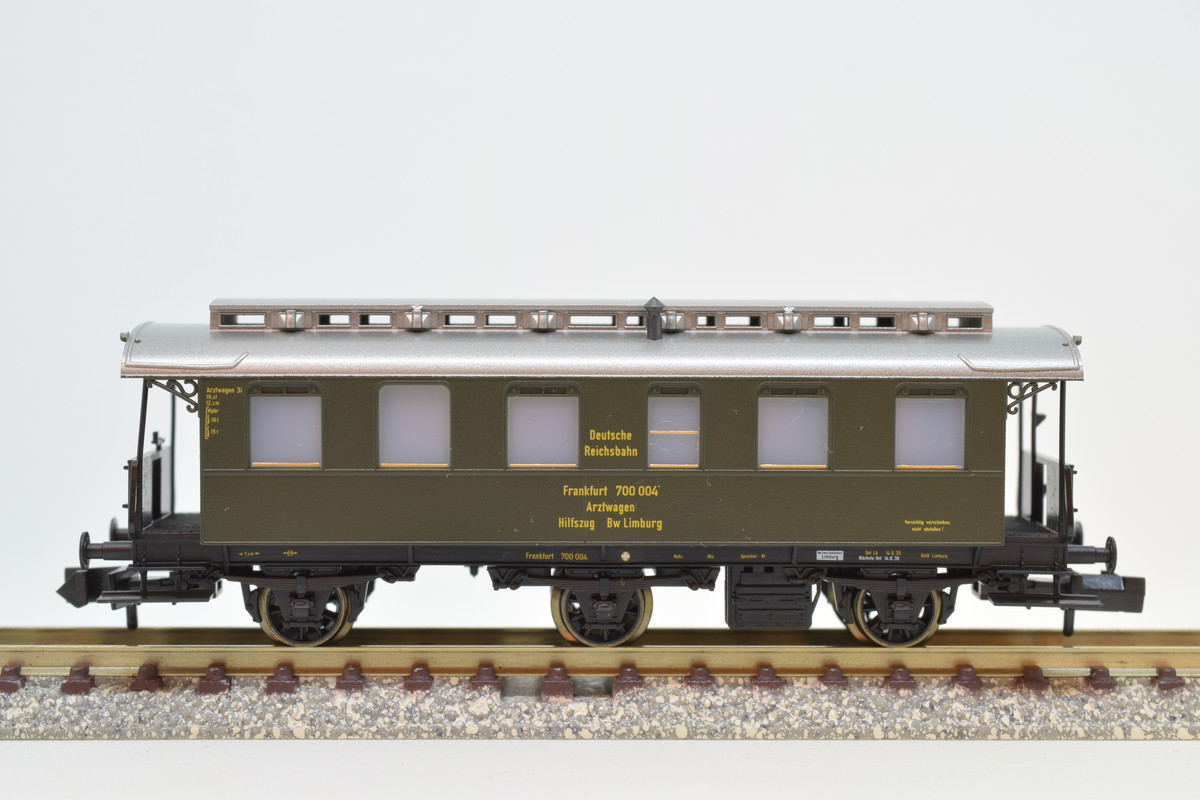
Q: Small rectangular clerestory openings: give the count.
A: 12